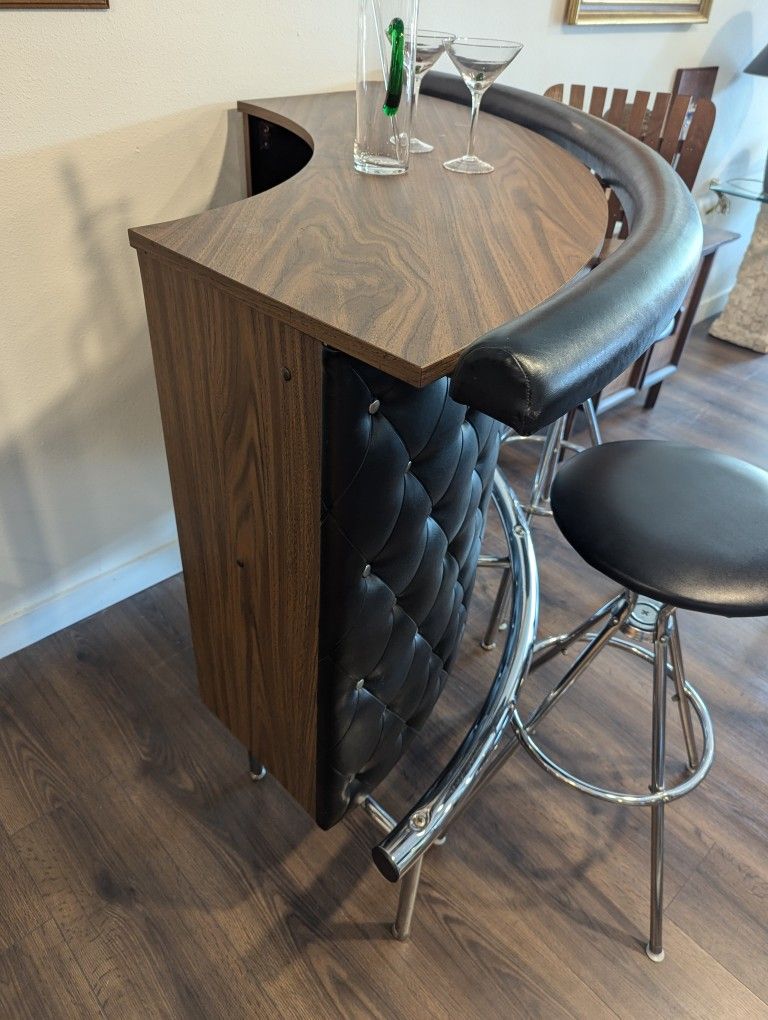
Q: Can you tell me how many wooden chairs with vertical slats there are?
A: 1